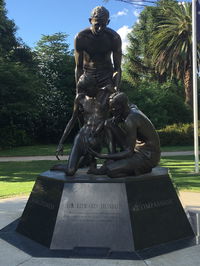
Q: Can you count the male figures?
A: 3